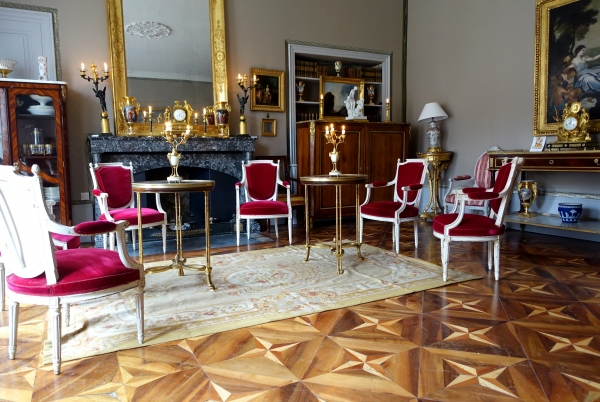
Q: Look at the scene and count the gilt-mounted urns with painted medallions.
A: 3